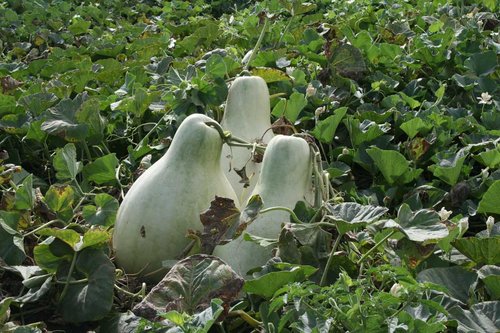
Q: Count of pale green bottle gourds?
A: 3